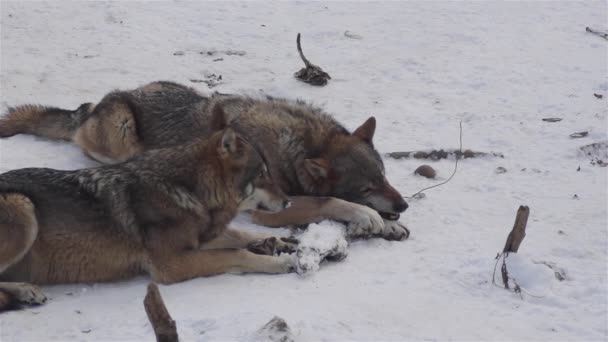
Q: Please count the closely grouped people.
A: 0